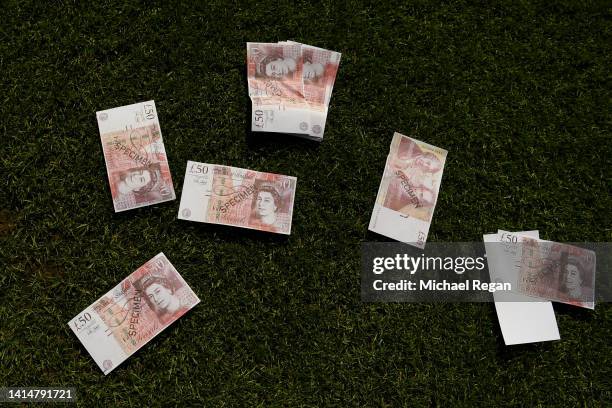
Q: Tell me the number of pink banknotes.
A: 7